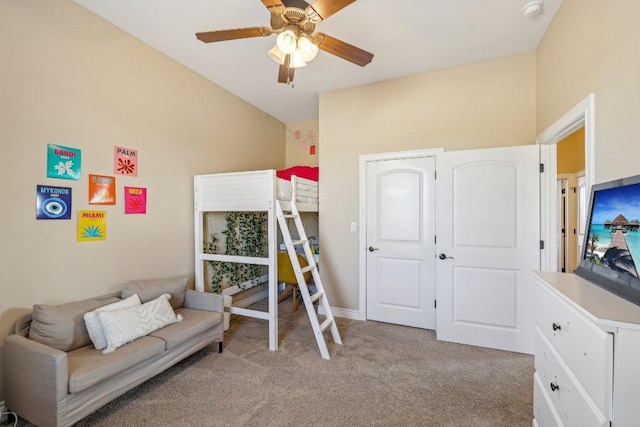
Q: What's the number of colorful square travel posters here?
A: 6